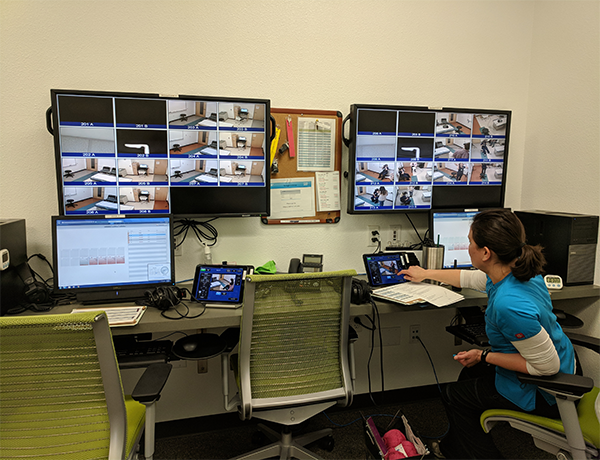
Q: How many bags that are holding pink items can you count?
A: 1